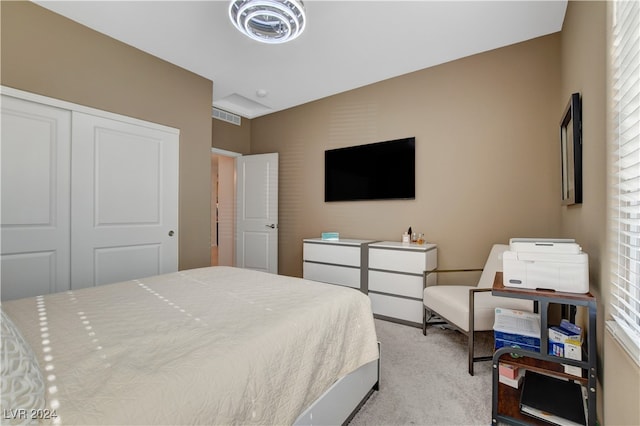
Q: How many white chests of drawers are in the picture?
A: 2